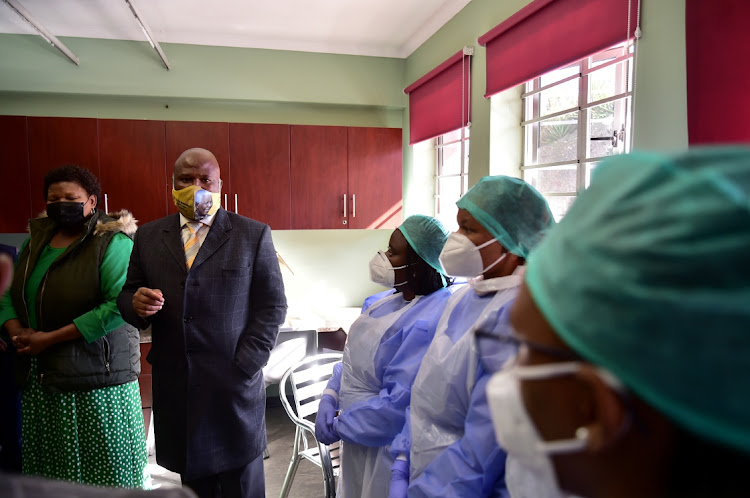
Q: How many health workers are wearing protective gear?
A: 3